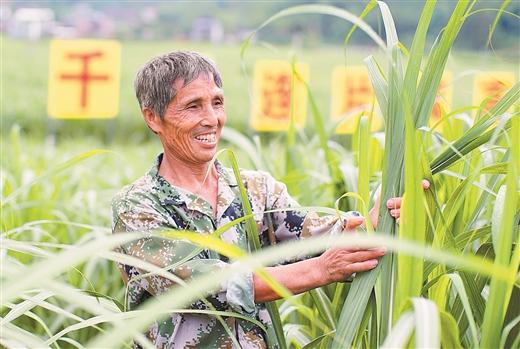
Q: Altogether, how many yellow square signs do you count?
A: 5